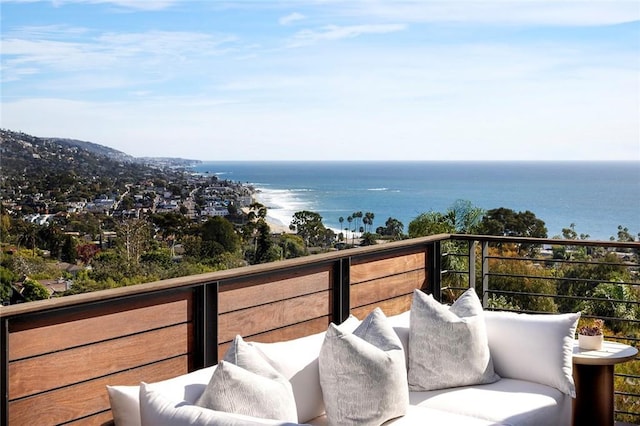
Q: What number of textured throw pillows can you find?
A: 3